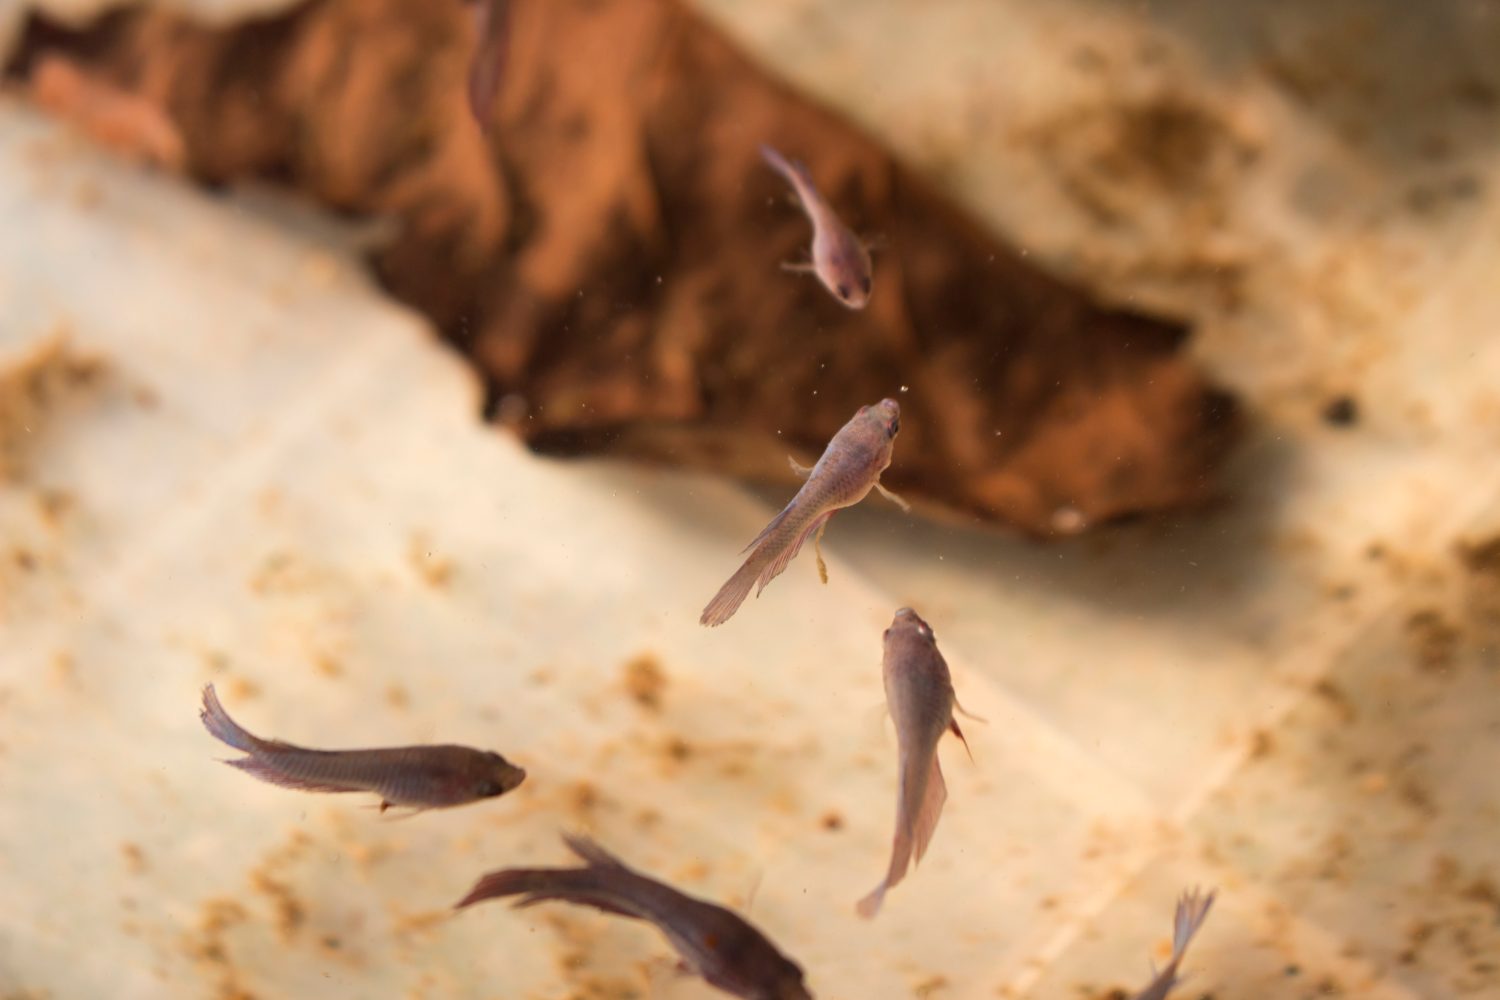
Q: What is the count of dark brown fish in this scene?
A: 2